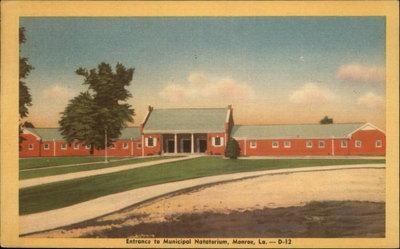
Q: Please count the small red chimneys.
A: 2